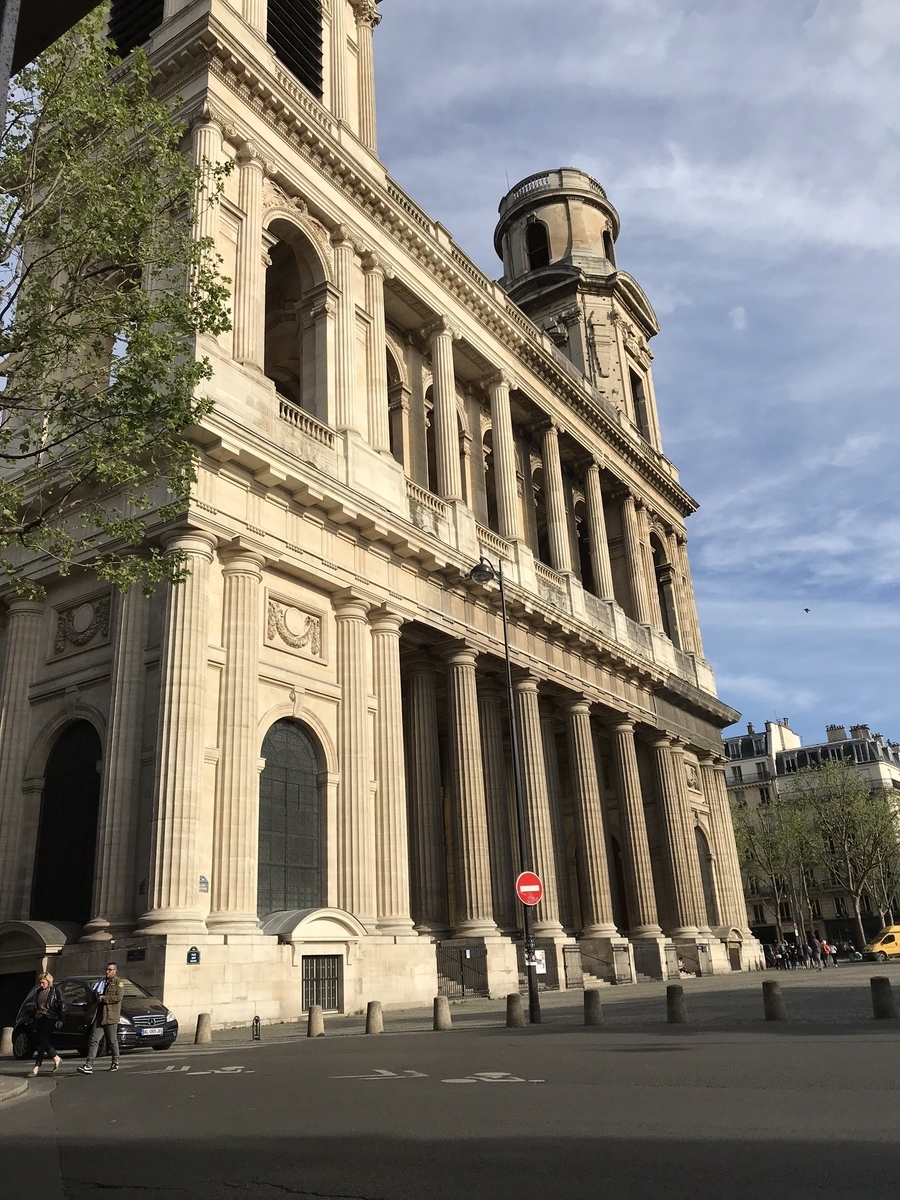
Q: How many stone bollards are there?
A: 10